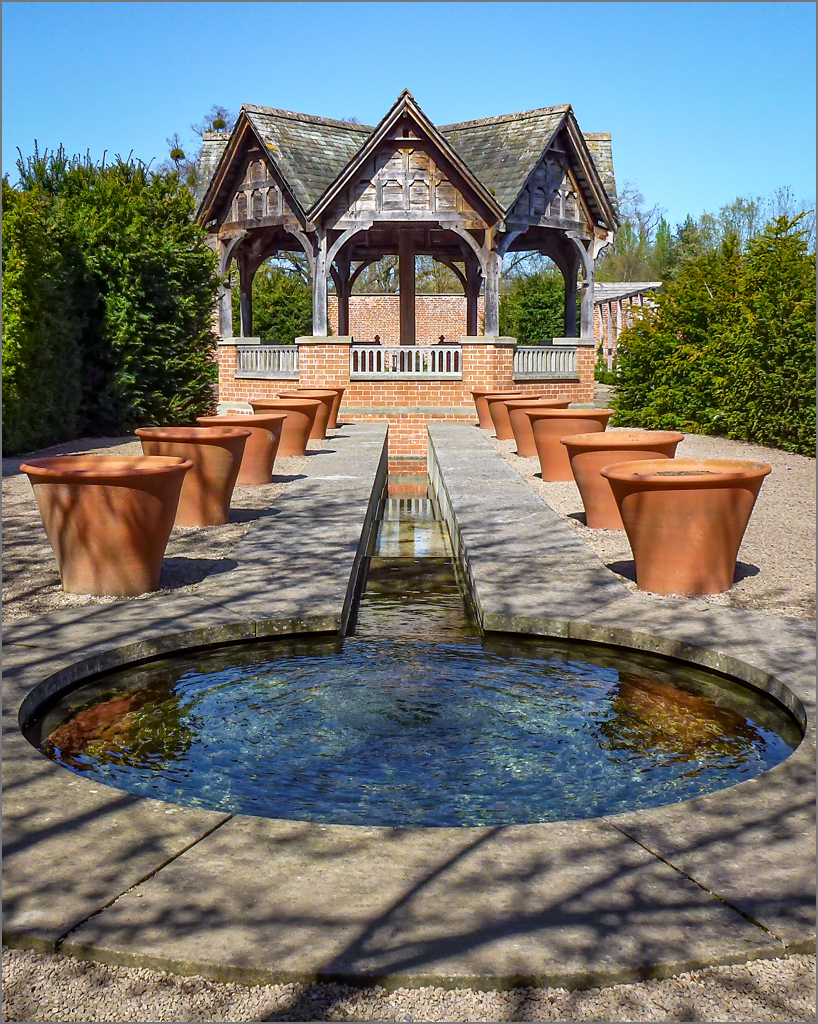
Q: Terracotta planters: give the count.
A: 12